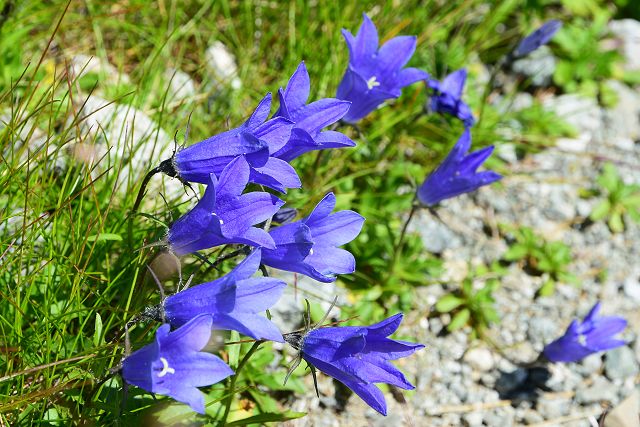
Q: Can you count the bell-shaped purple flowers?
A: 12